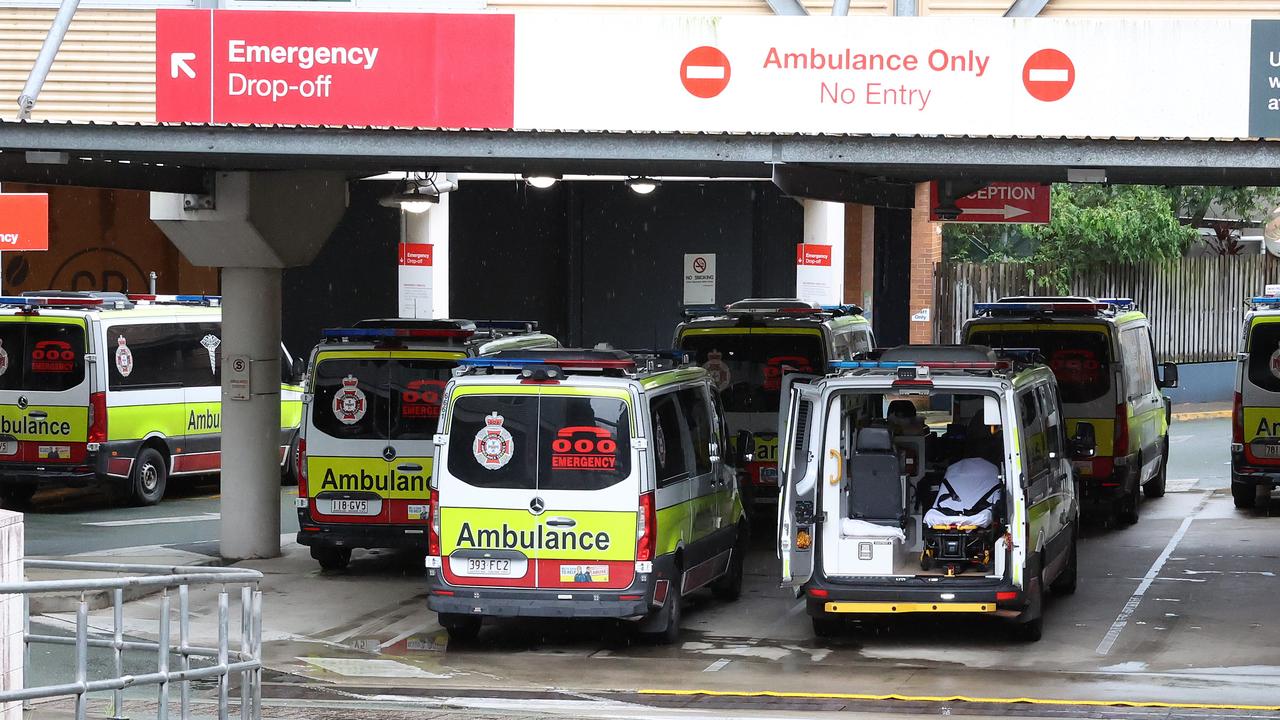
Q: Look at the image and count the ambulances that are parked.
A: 7